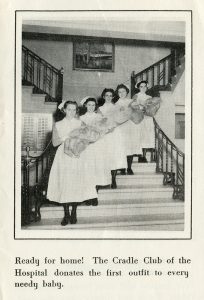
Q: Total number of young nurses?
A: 5